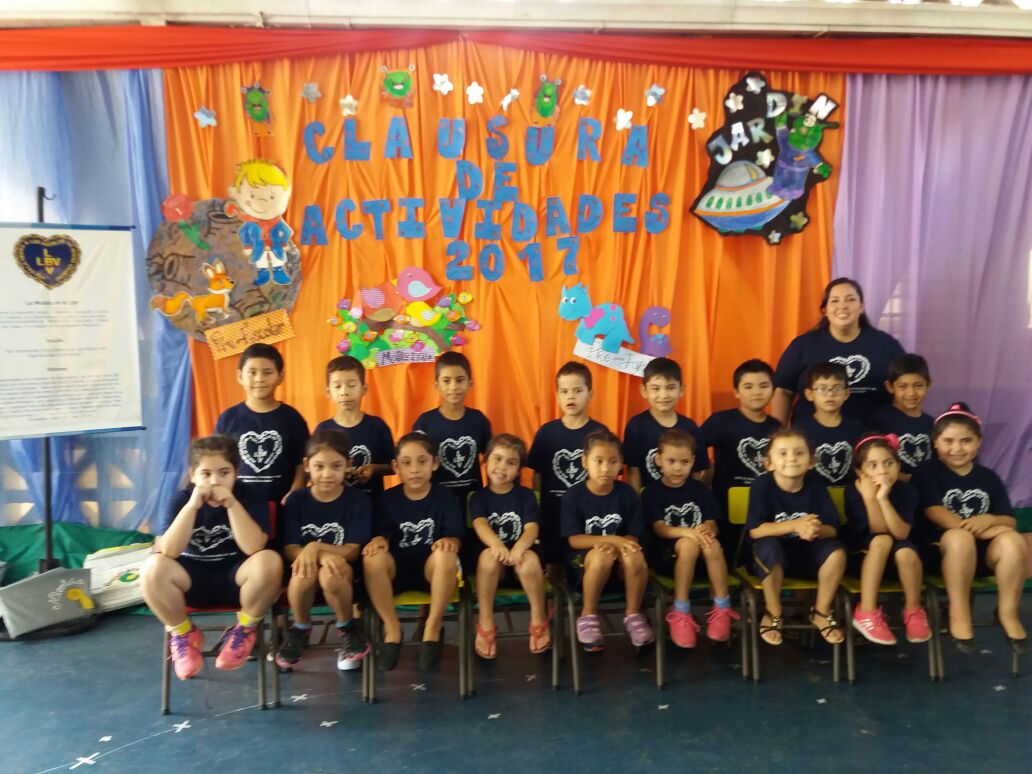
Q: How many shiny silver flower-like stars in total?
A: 15